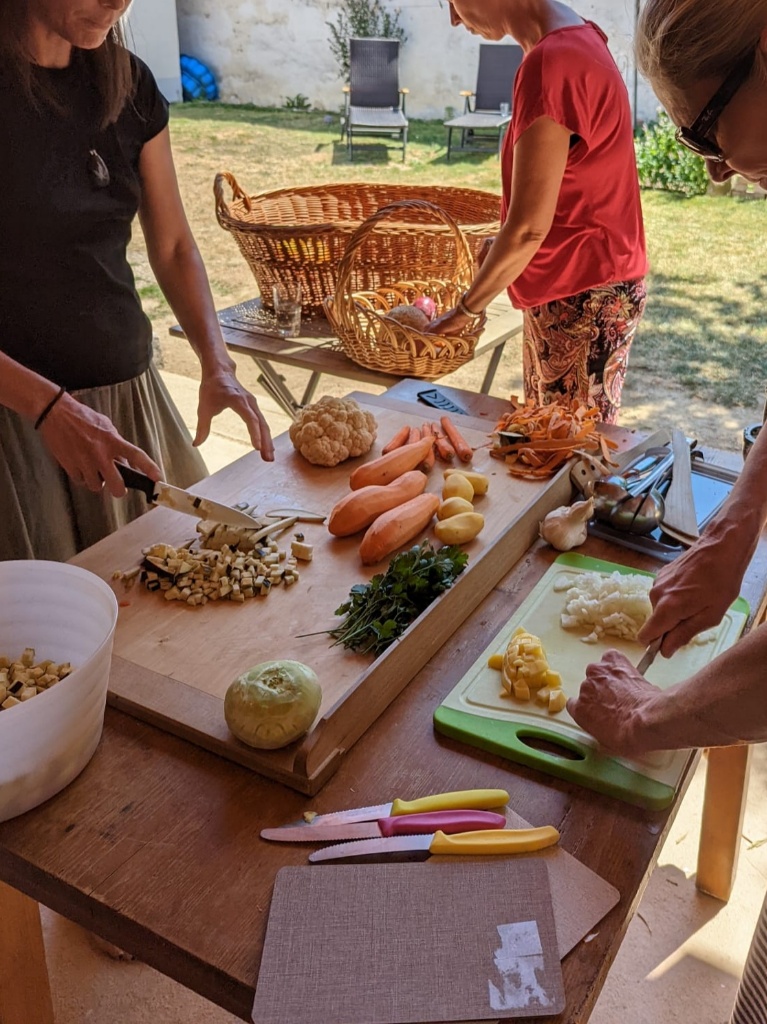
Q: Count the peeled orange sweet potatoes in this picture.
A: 3